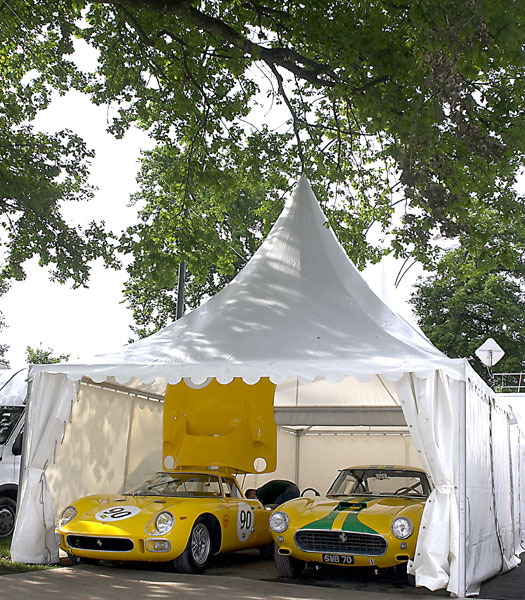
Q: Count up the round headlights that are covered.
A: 2